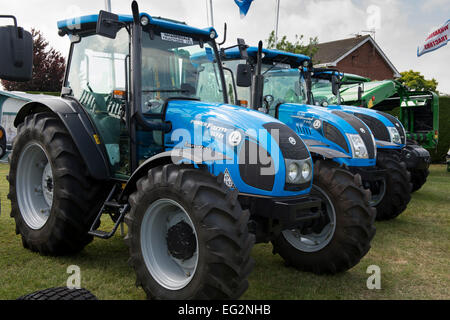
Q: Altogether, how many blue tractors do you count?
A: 3